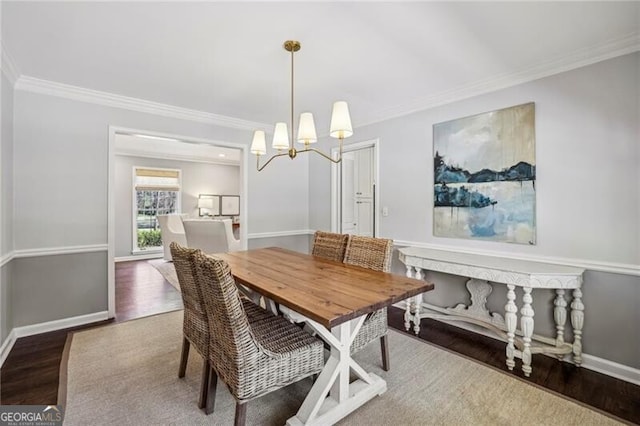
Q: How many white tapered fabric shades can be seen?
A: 4